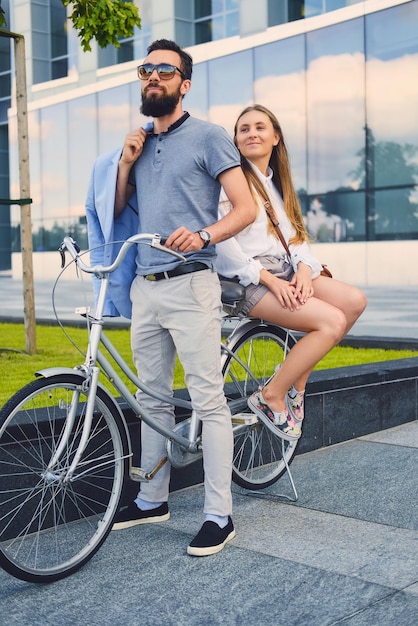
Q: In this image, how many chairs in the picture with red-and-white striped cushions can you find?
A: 0